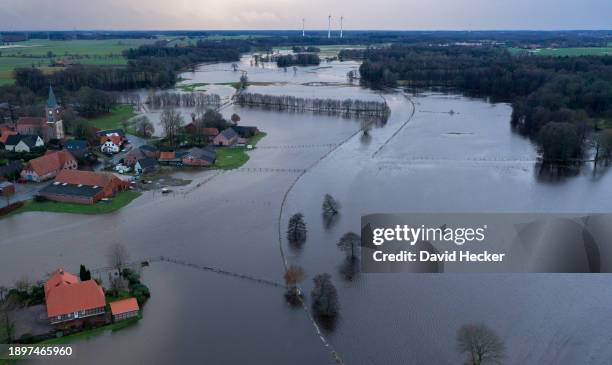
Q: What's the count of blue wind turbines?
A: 0